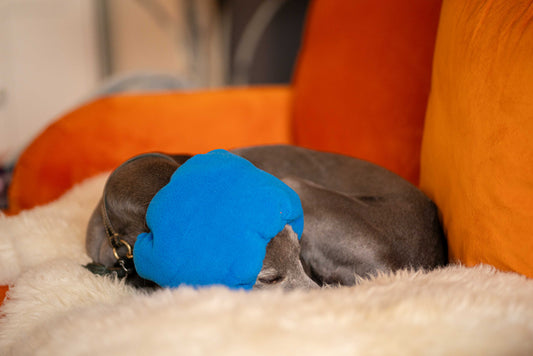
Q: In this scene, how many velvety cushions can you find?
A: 2